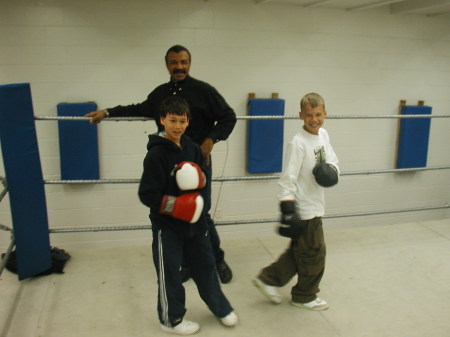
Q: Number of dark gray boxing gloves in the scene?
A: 2